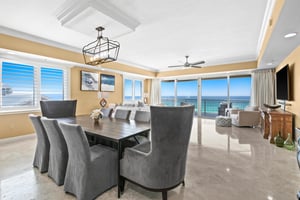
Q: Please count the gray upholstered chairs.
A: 8